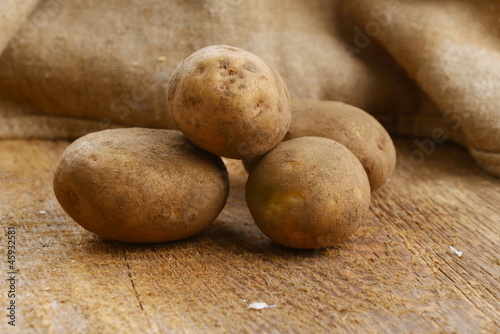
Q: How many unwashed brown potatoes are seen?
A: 4